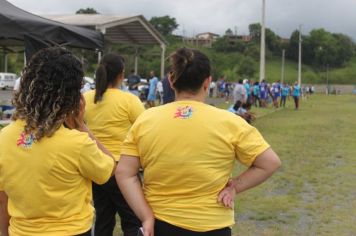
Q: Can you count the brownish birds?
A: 0